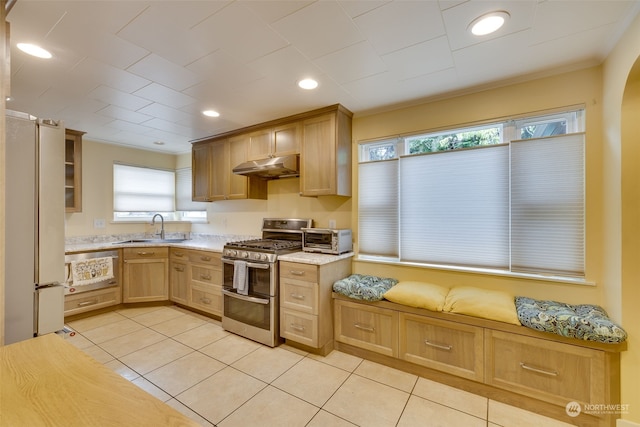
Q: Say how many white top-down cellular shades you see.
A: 3